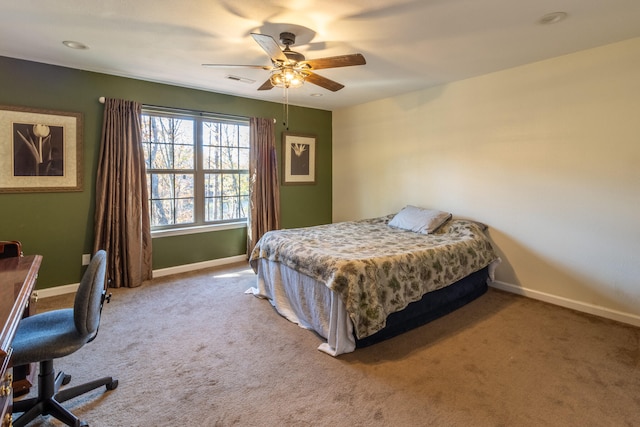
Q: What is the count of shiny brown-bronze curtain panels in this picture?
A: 2